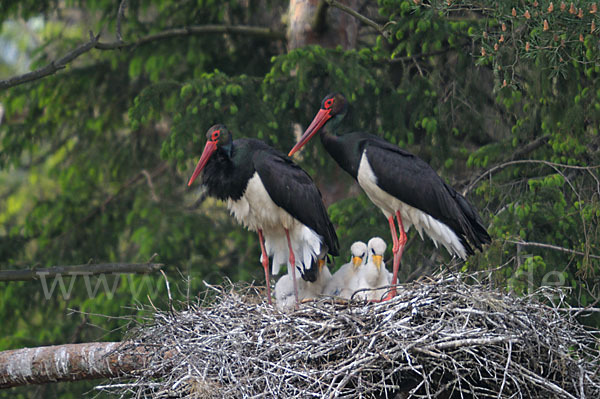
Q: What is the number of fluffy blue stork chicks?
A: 0